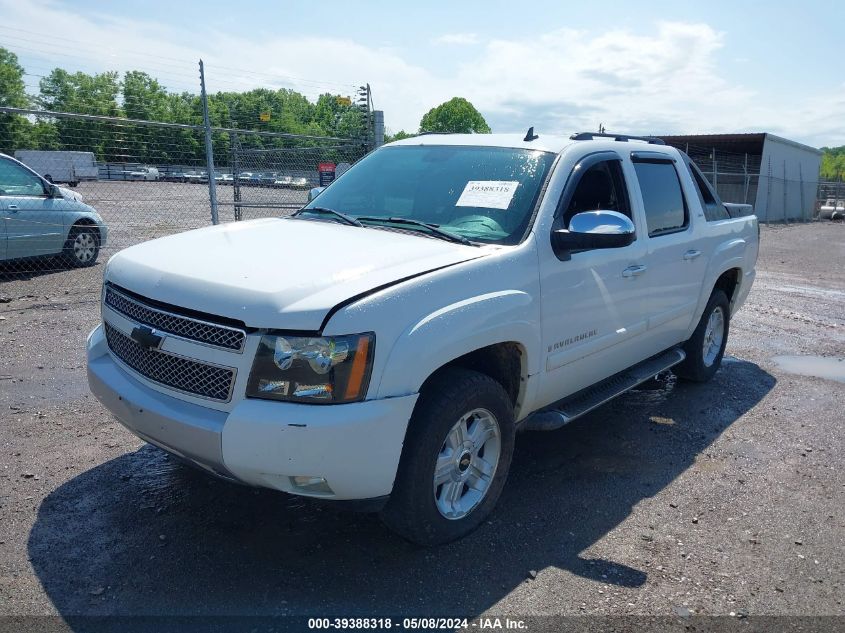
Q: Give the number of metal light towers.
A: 0